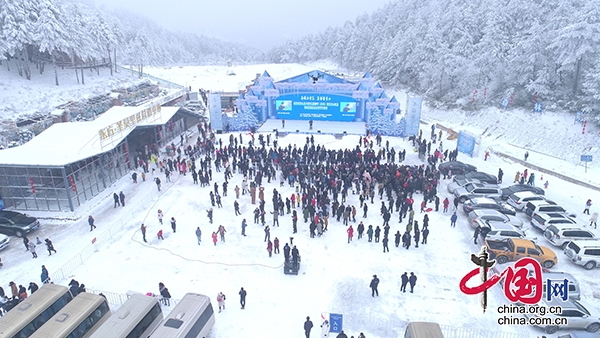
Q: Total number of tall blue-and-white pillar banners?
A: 2